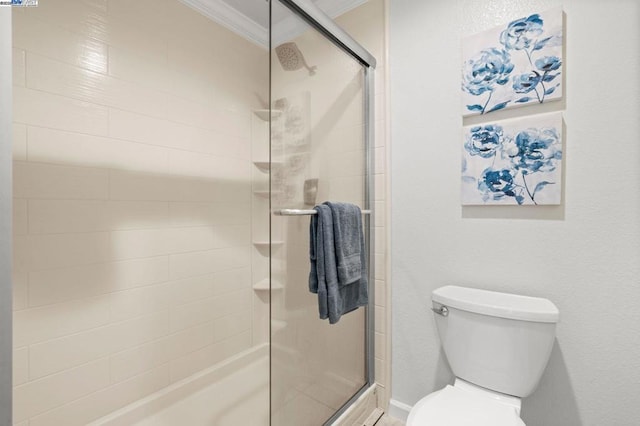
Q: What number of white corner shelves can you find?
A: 5